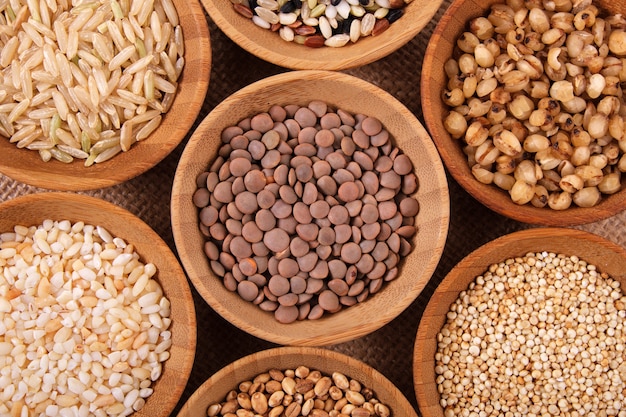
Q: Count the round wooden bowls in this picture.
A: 7